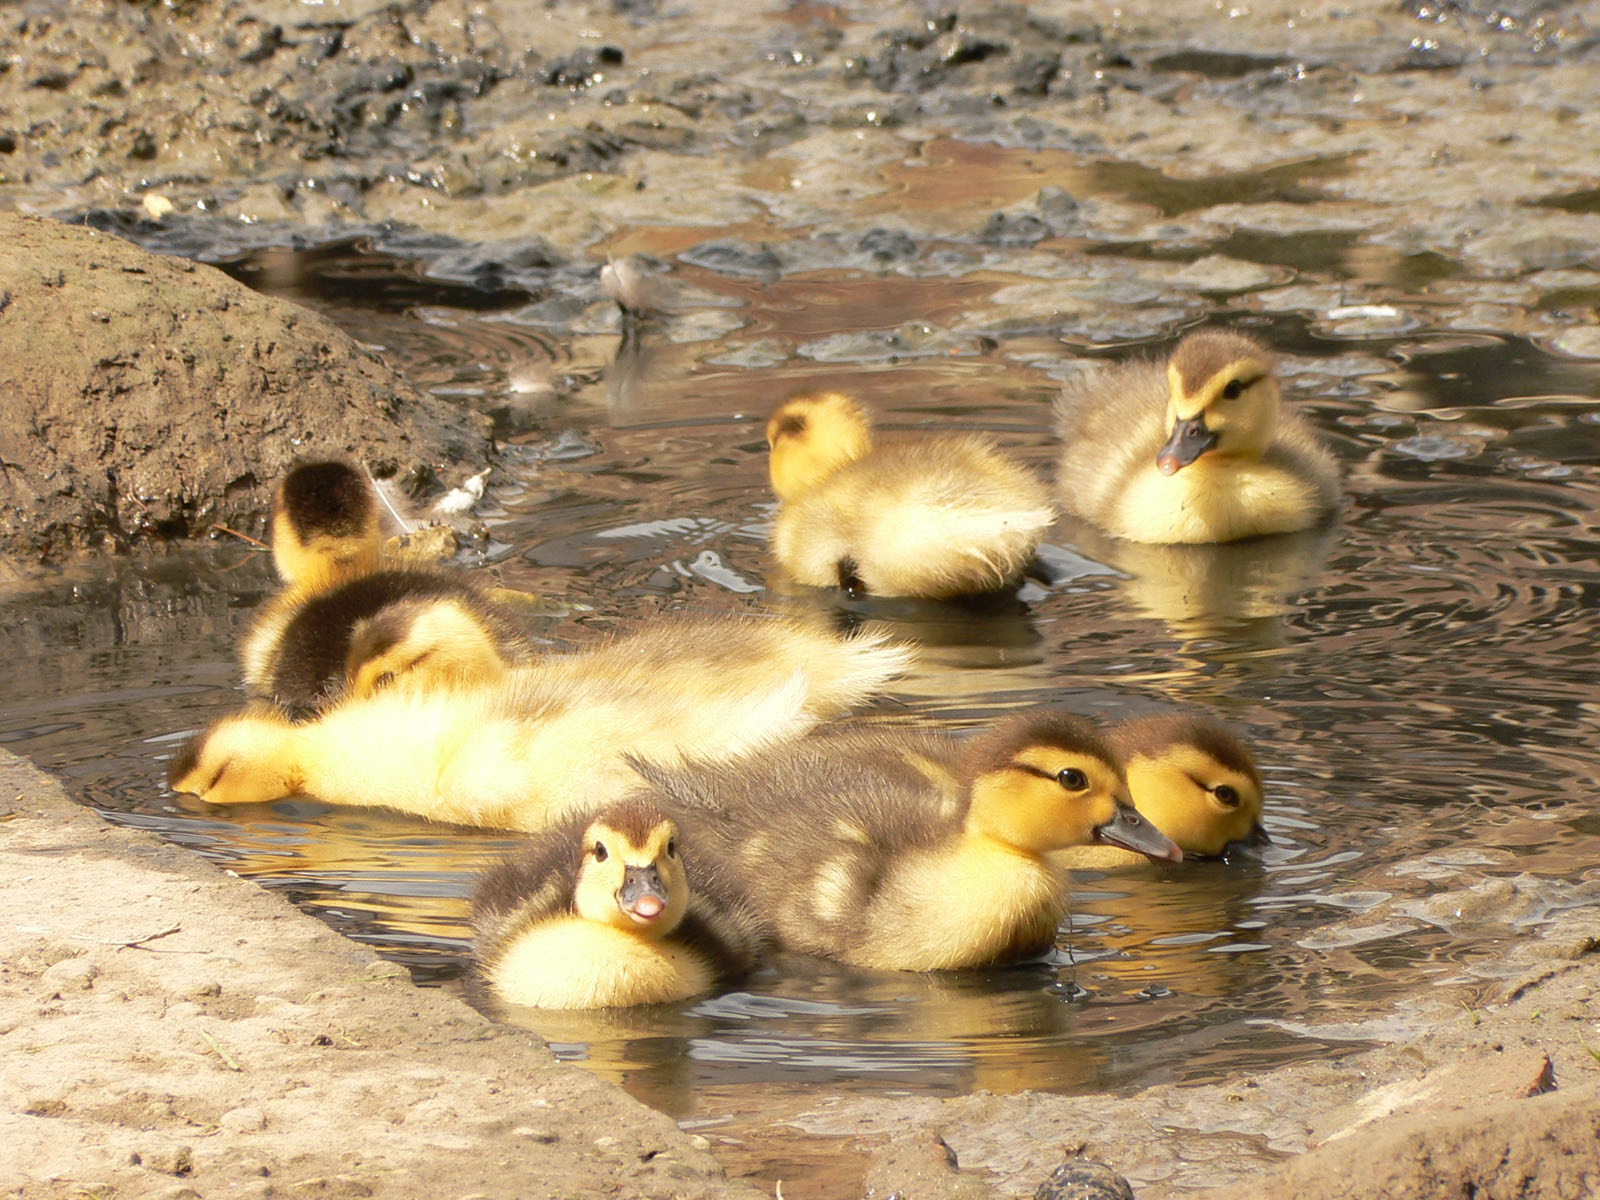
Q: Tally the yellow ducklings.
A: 8